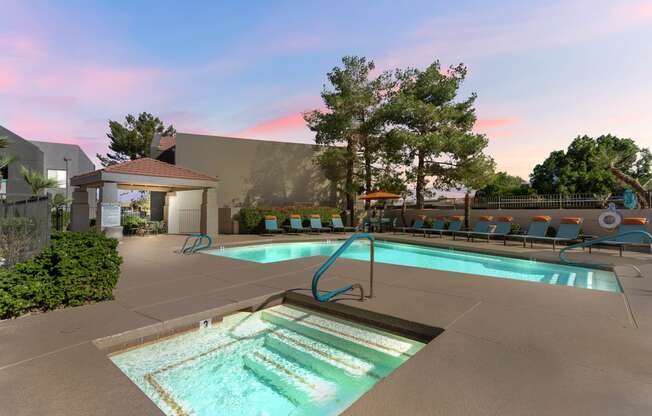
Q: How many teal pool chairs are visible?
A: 12